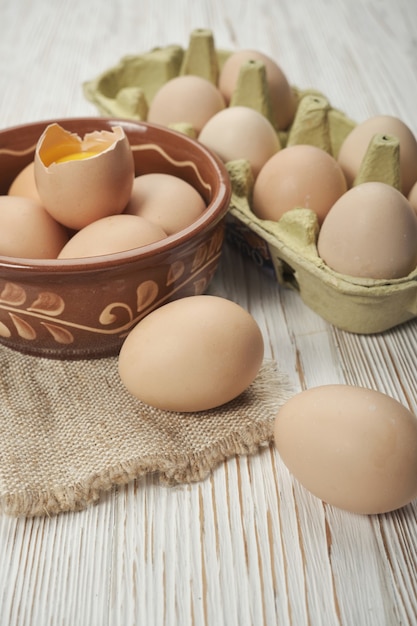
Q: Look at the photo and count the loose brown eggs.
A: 2